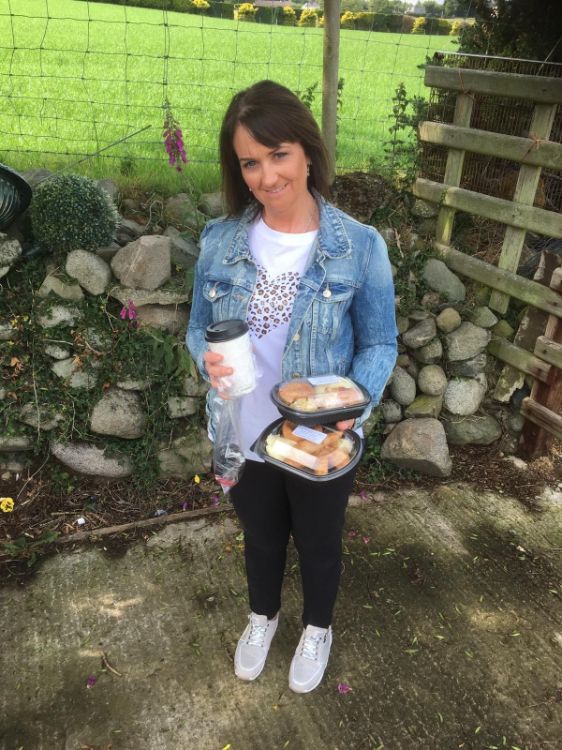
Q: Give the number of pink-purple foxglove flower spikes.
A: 2